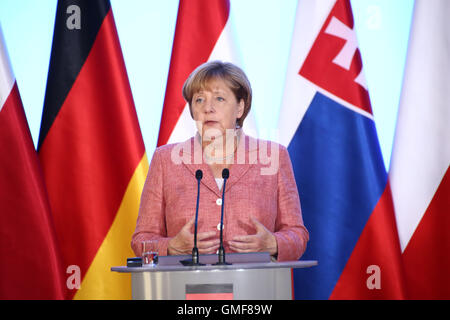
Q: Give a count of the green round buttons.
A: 0